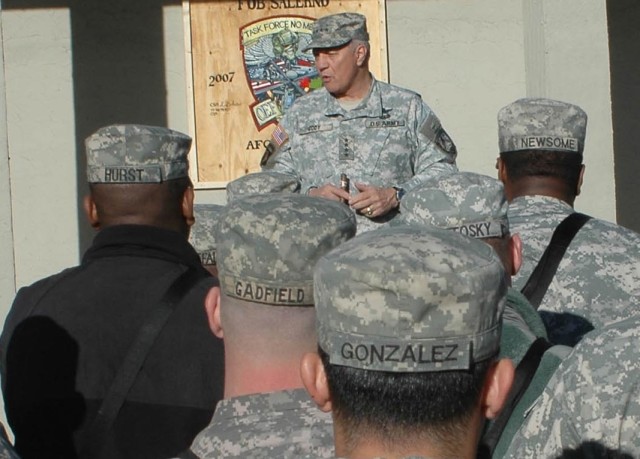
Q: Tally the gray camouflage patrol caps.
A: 8